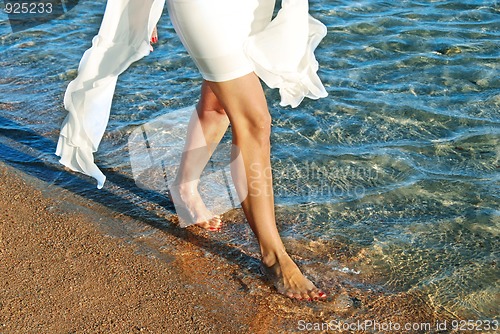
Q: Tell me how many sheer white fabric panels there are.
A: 2